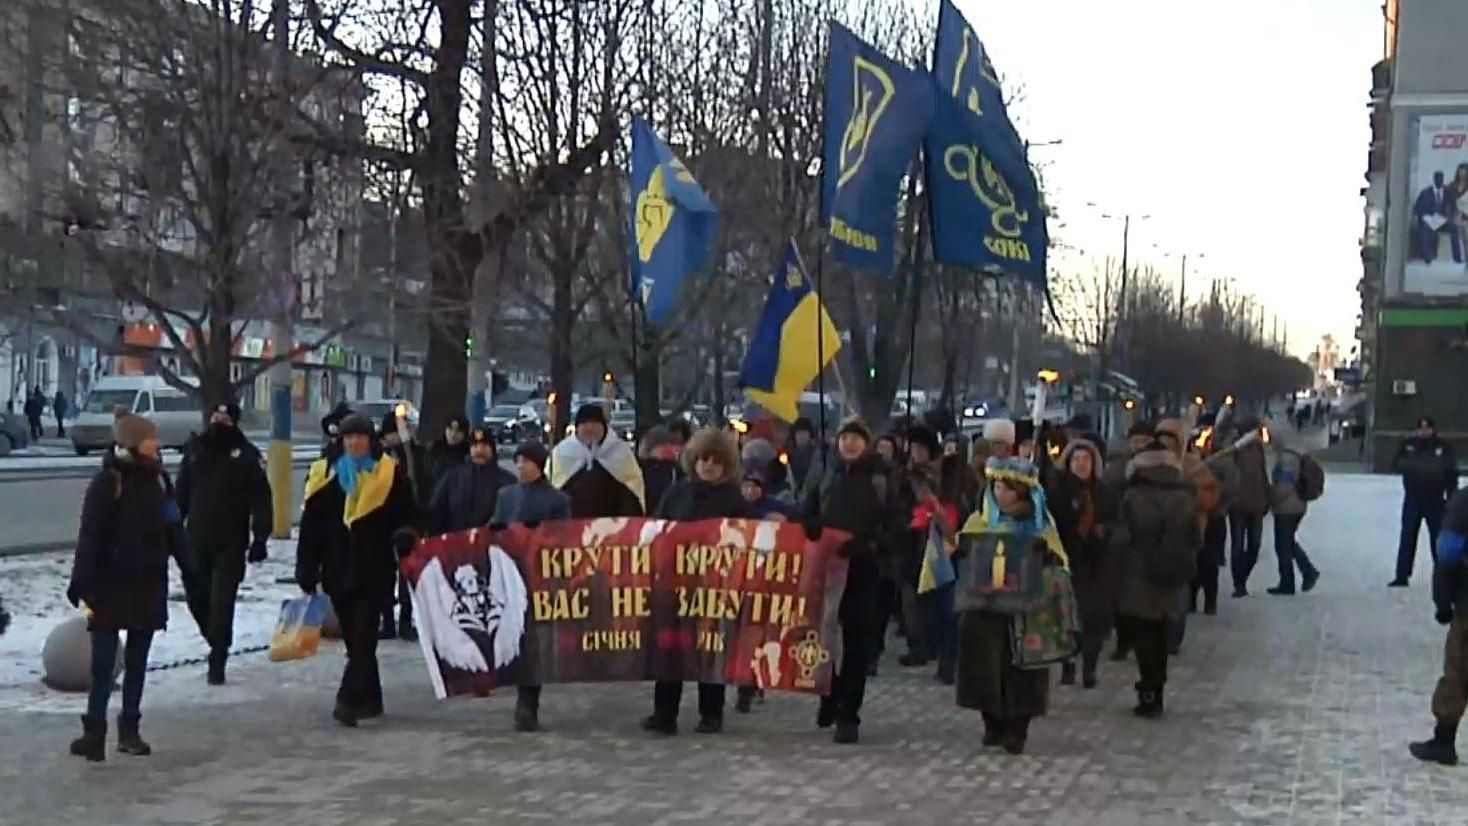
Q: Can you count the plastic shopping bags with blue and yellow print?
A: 1